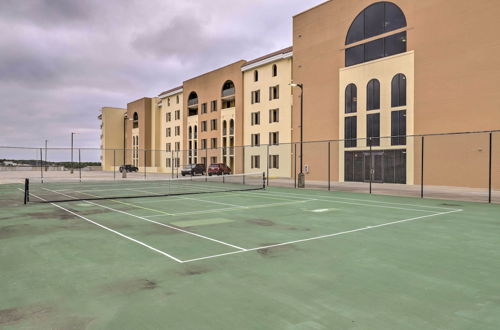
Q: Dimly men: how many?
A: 0